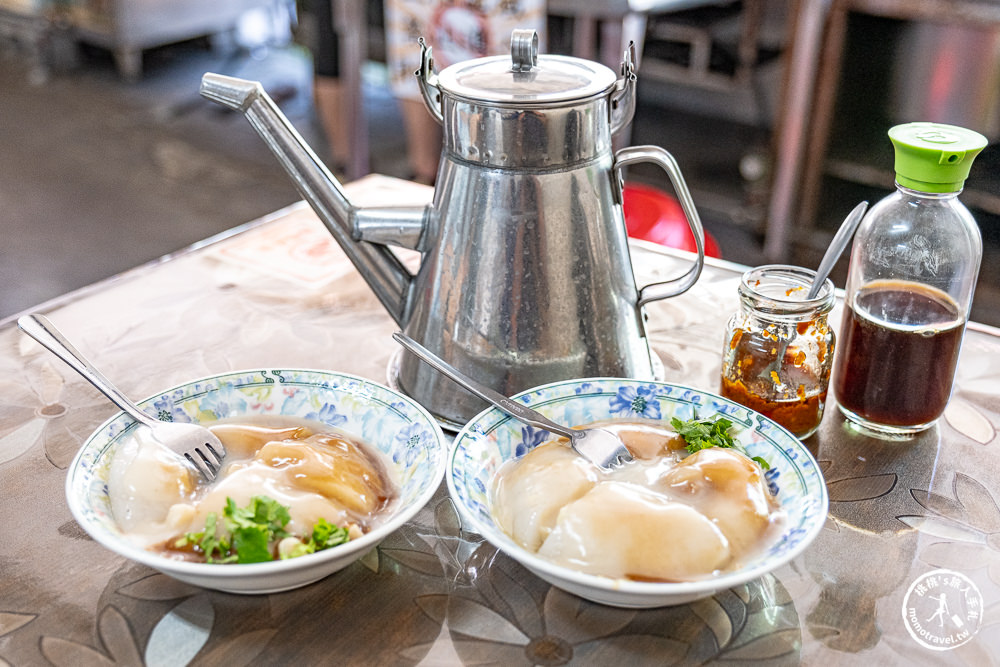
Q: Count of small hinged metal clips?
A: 2